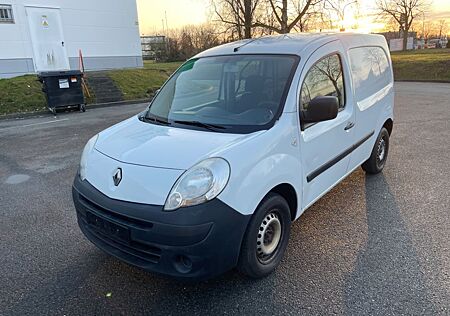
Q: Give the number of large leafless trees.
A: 3